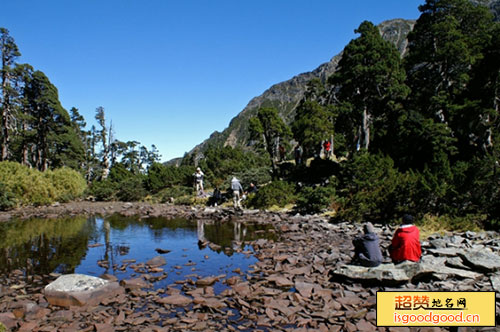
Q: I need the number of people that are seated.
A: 2